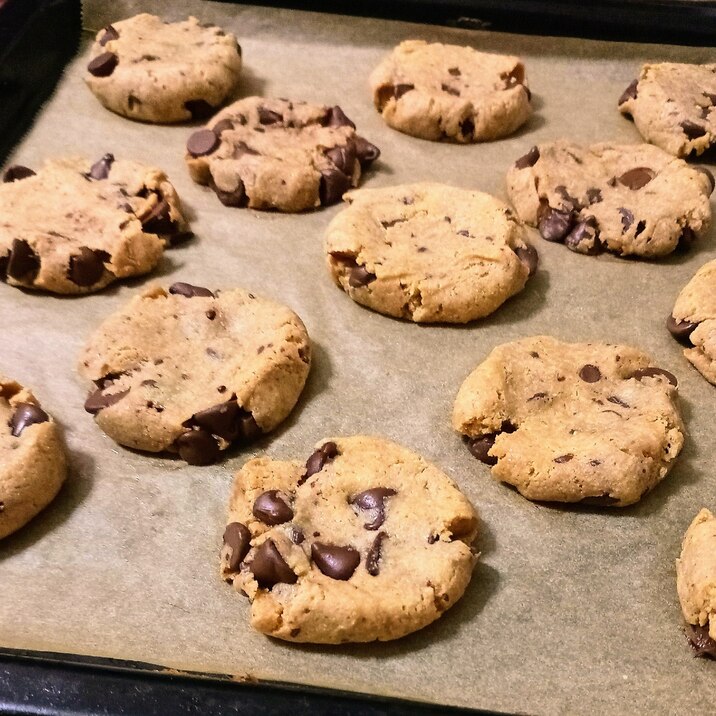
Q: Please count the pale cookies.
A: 13